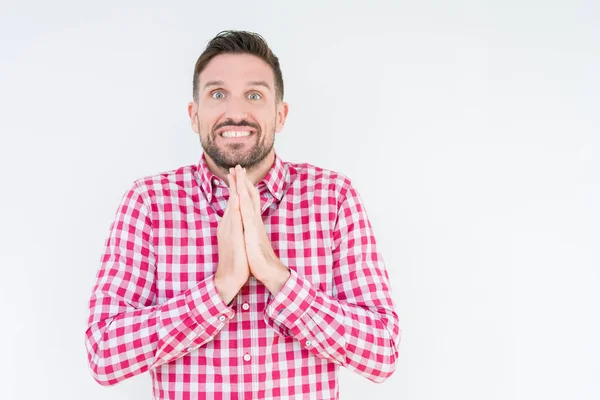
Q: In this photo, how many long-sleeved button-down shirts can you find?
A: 1